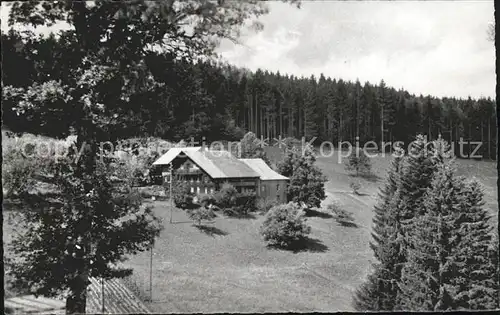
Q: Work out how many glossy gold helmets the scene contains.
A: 0